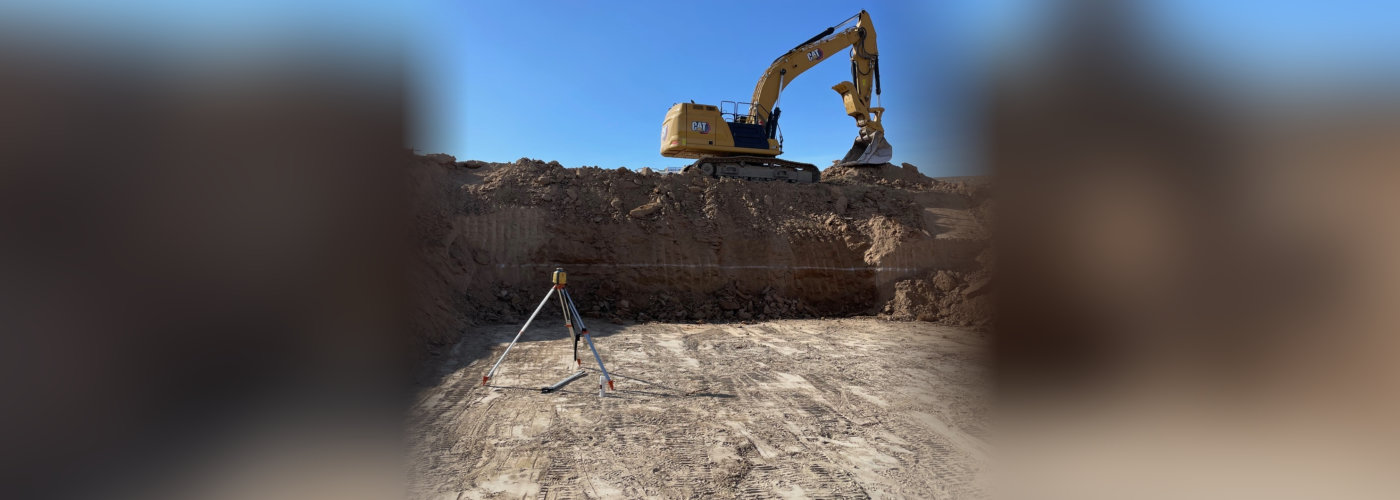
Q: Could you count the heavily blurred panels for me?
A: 2